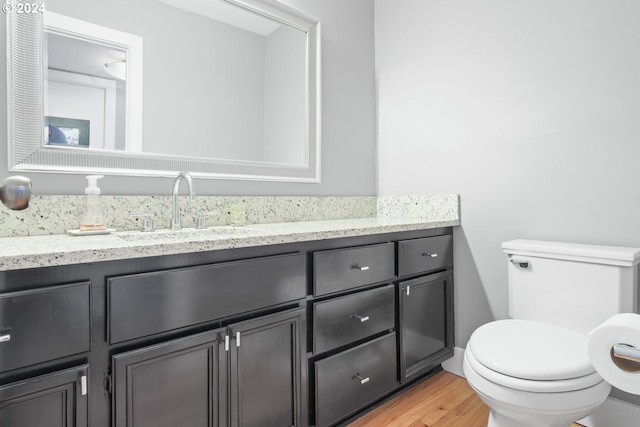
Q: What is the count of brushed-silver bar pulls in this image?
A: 9